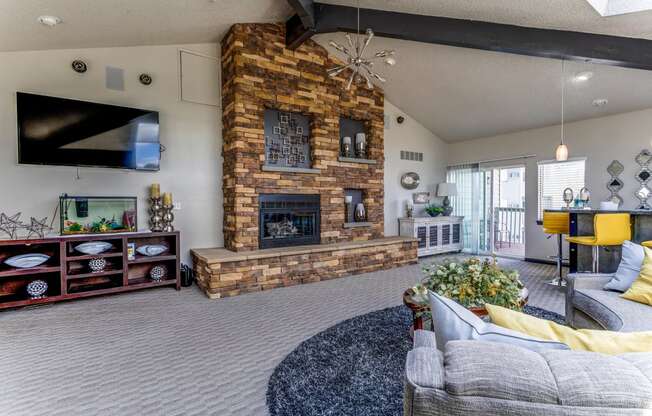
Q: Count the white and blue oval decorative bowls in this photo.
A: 3